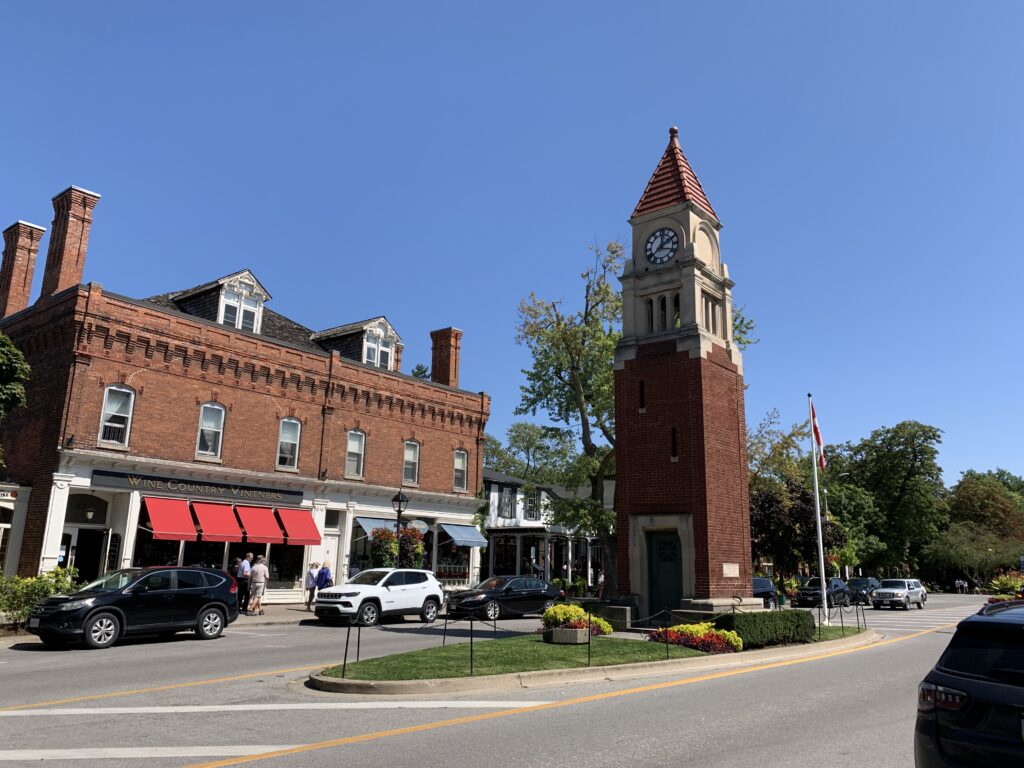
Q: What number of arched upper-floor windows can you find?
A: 6